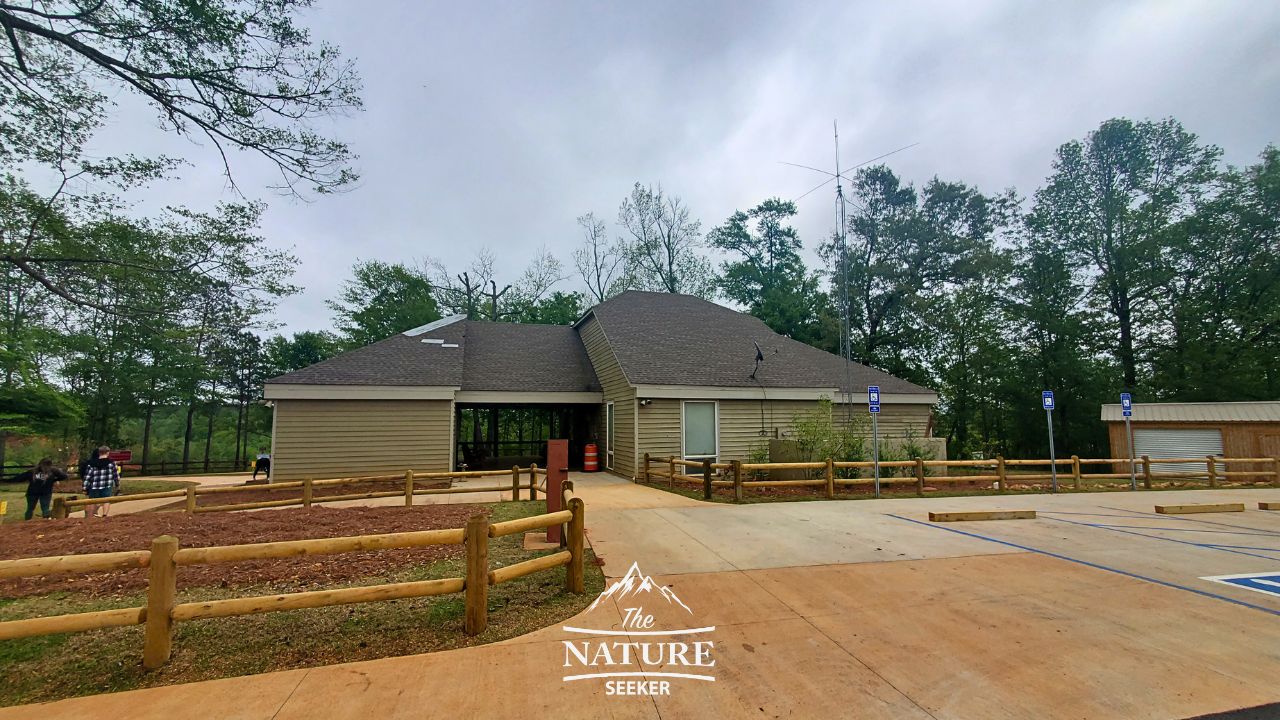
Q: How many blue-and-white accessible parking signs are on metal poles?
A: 3